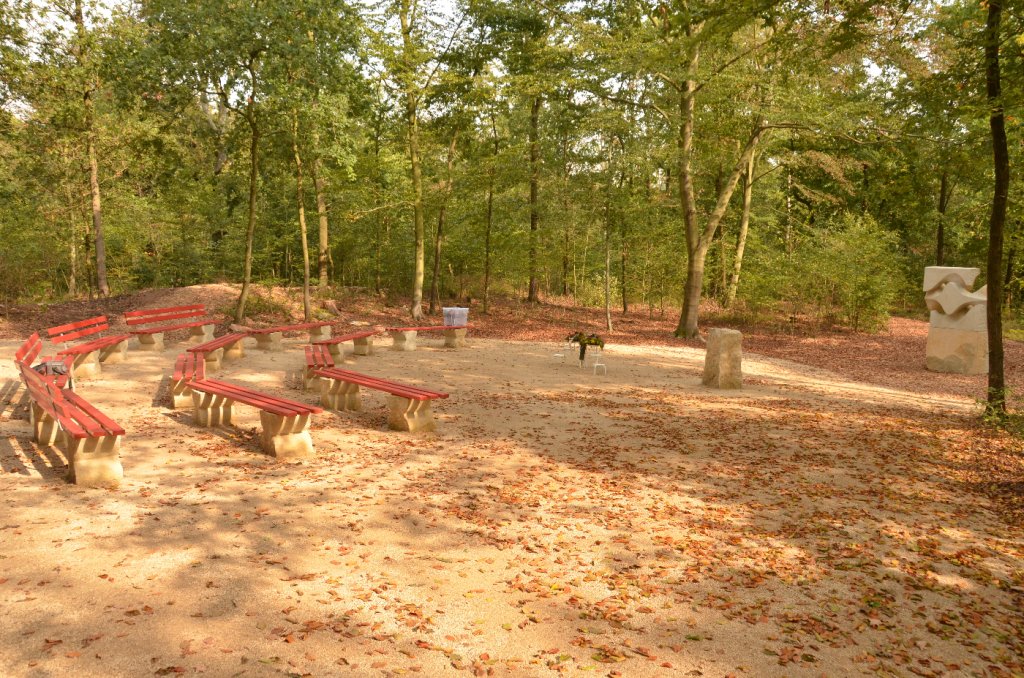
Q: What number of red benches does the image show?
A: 12